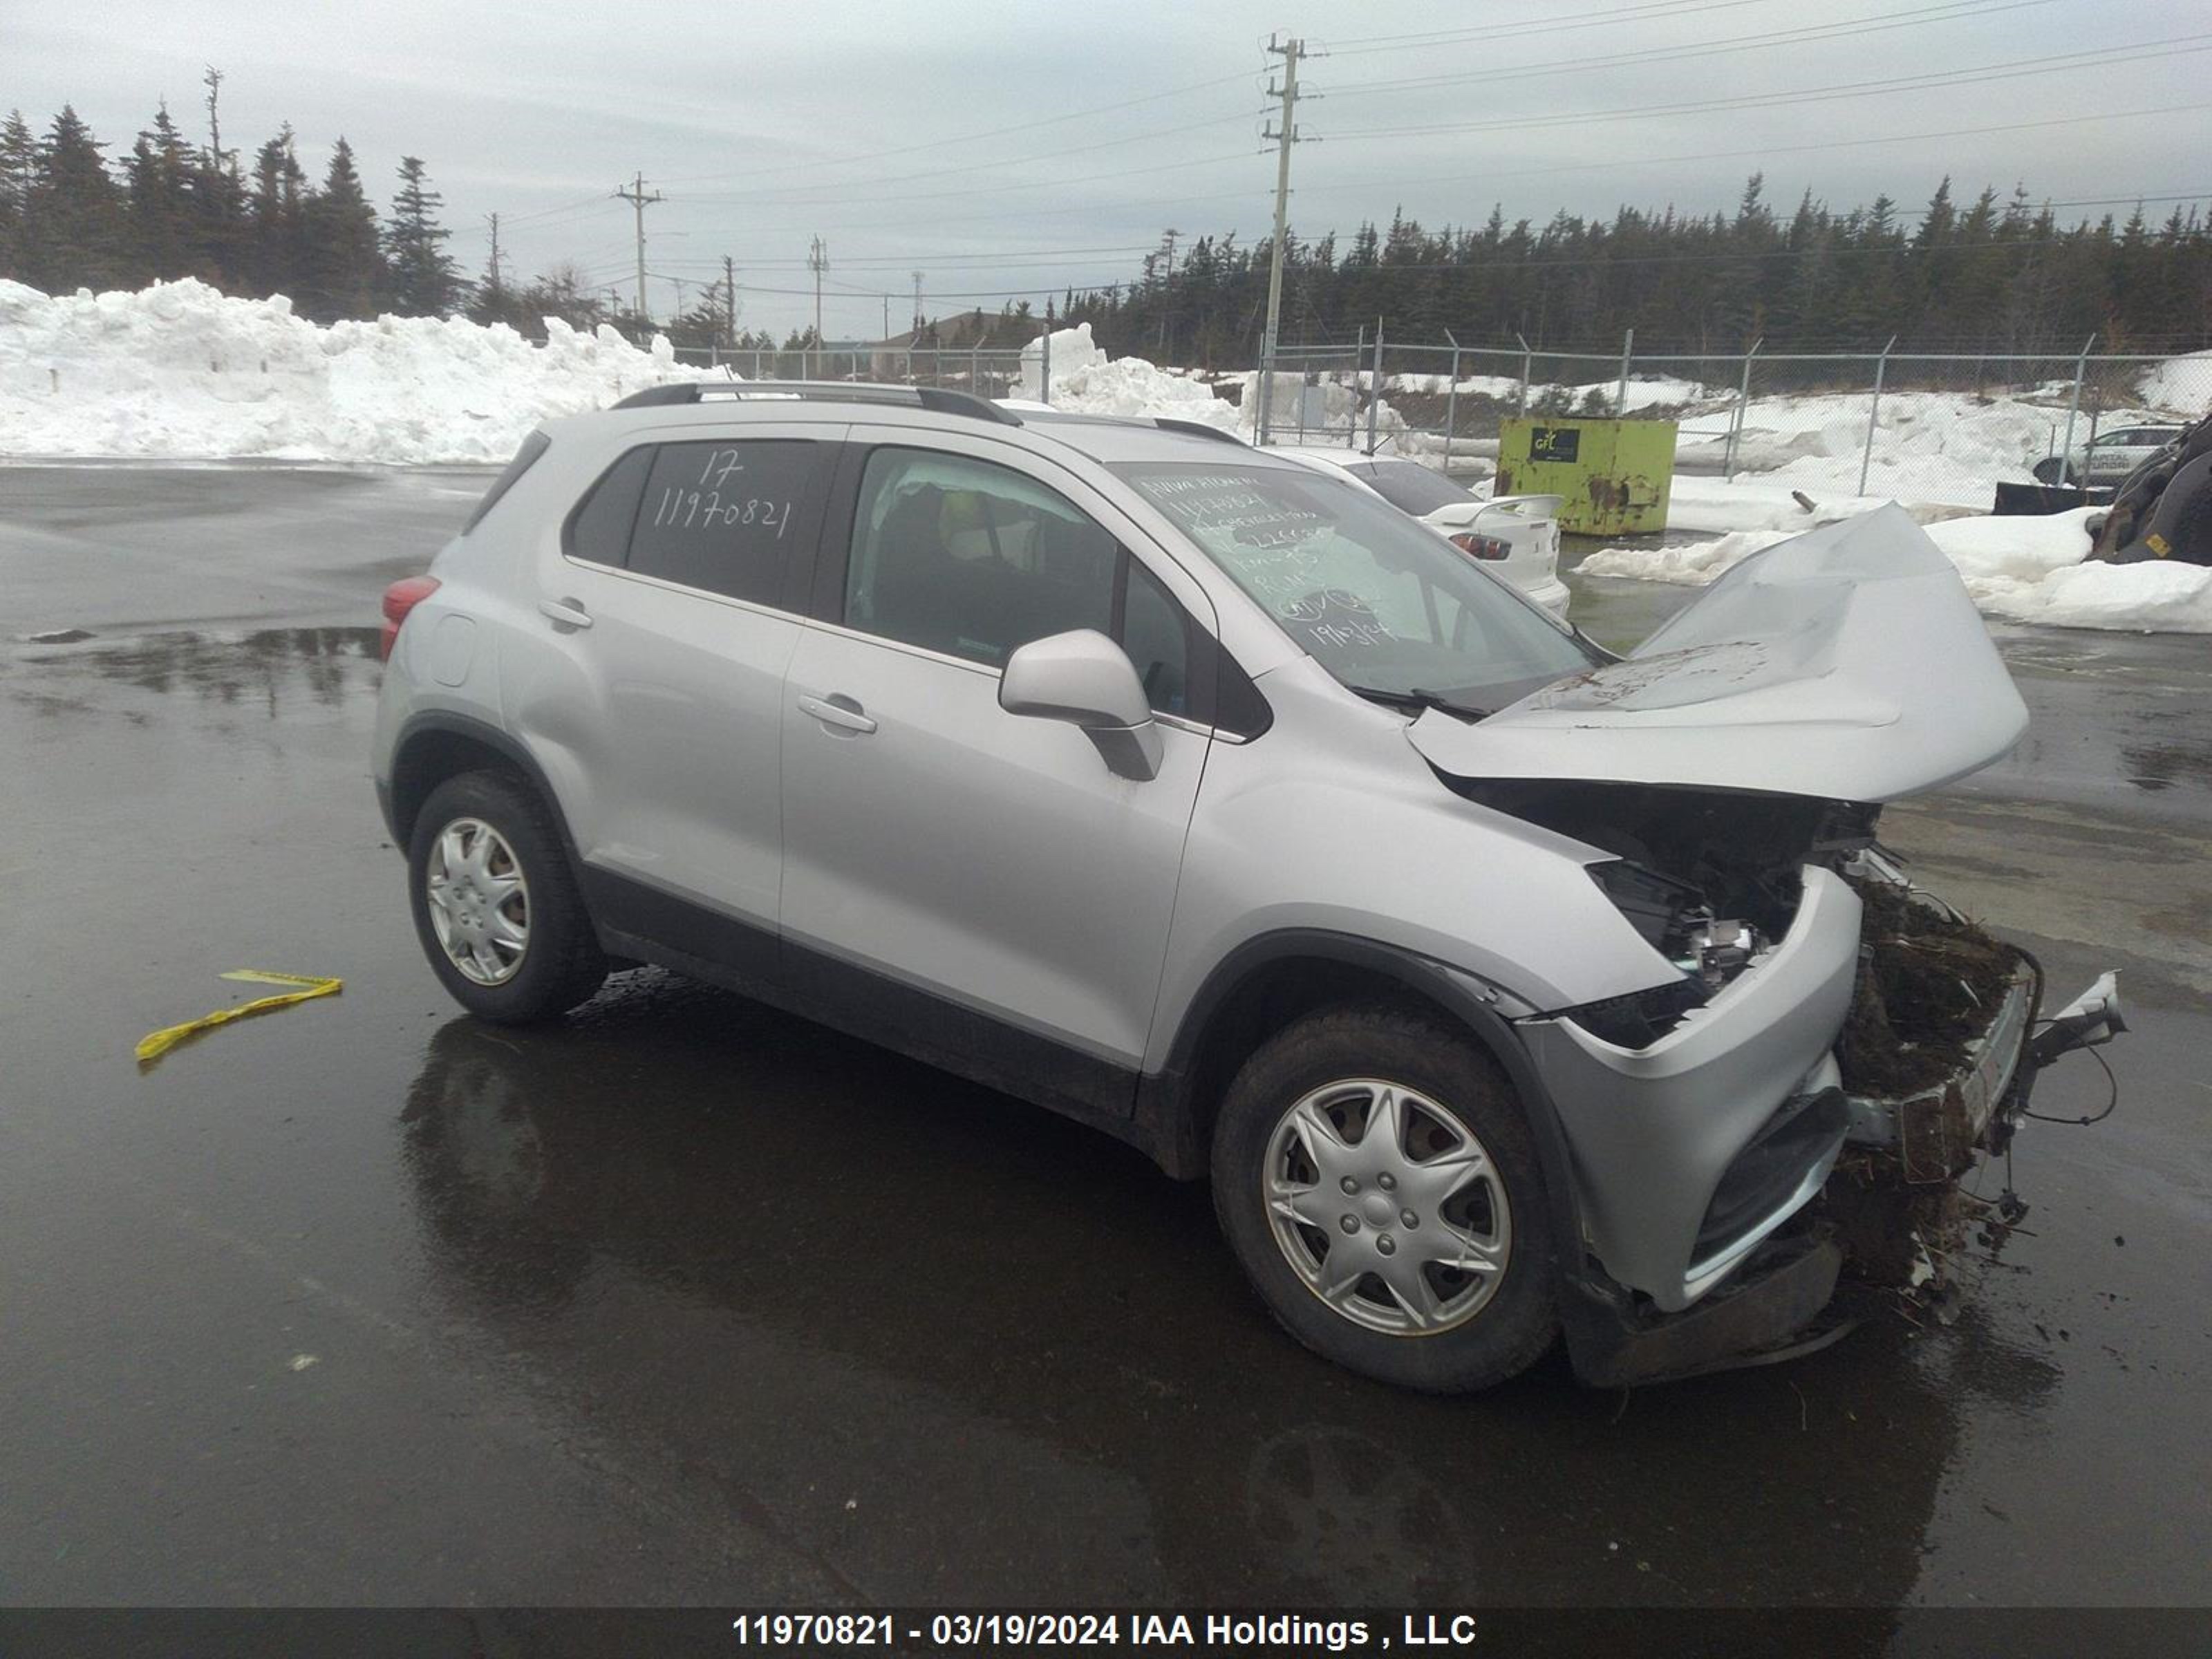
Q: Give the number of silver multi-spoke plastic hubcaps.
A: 2